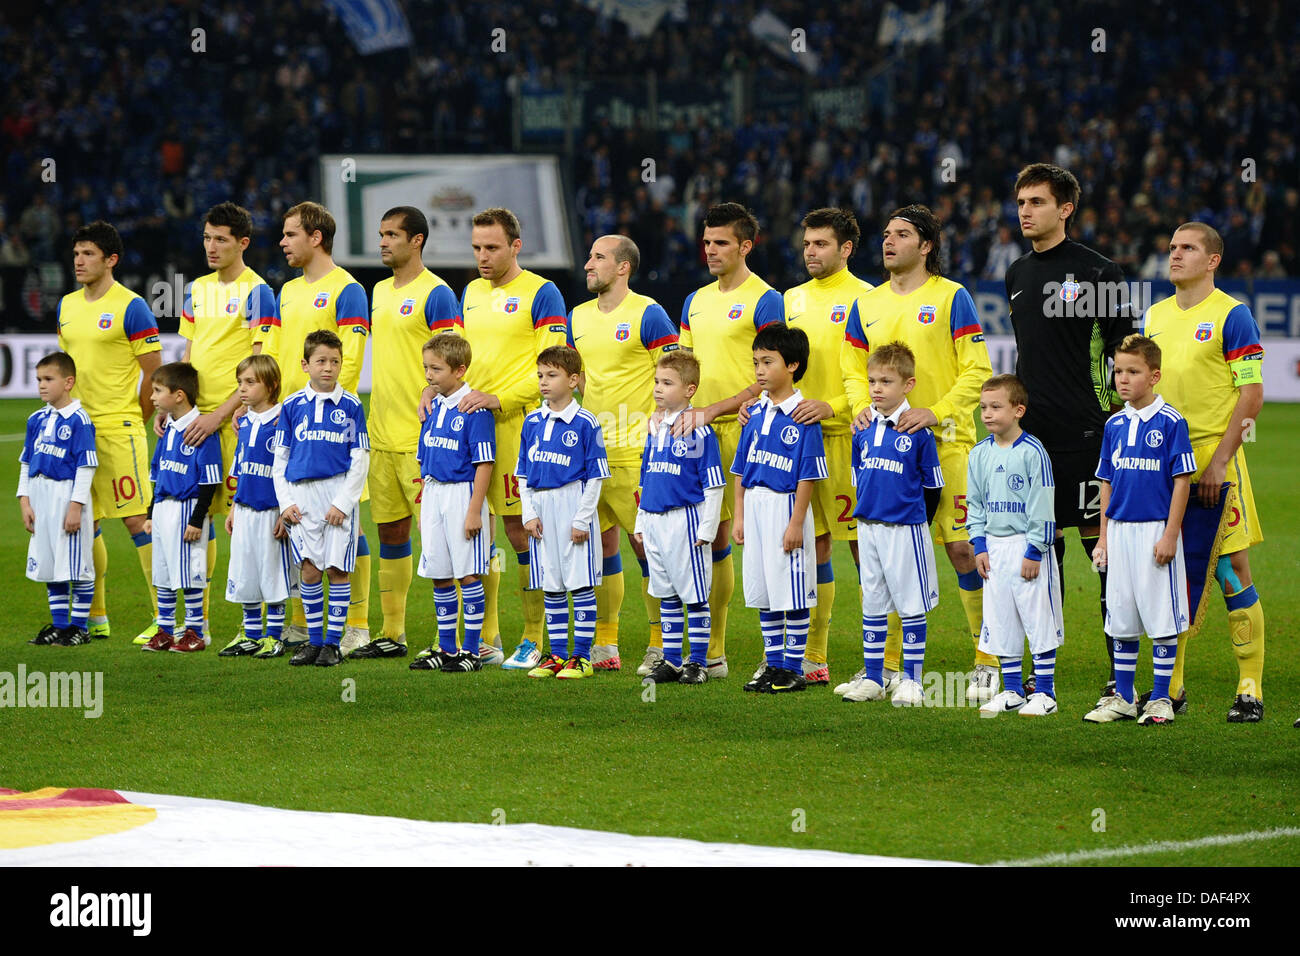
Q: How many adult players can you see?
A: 11